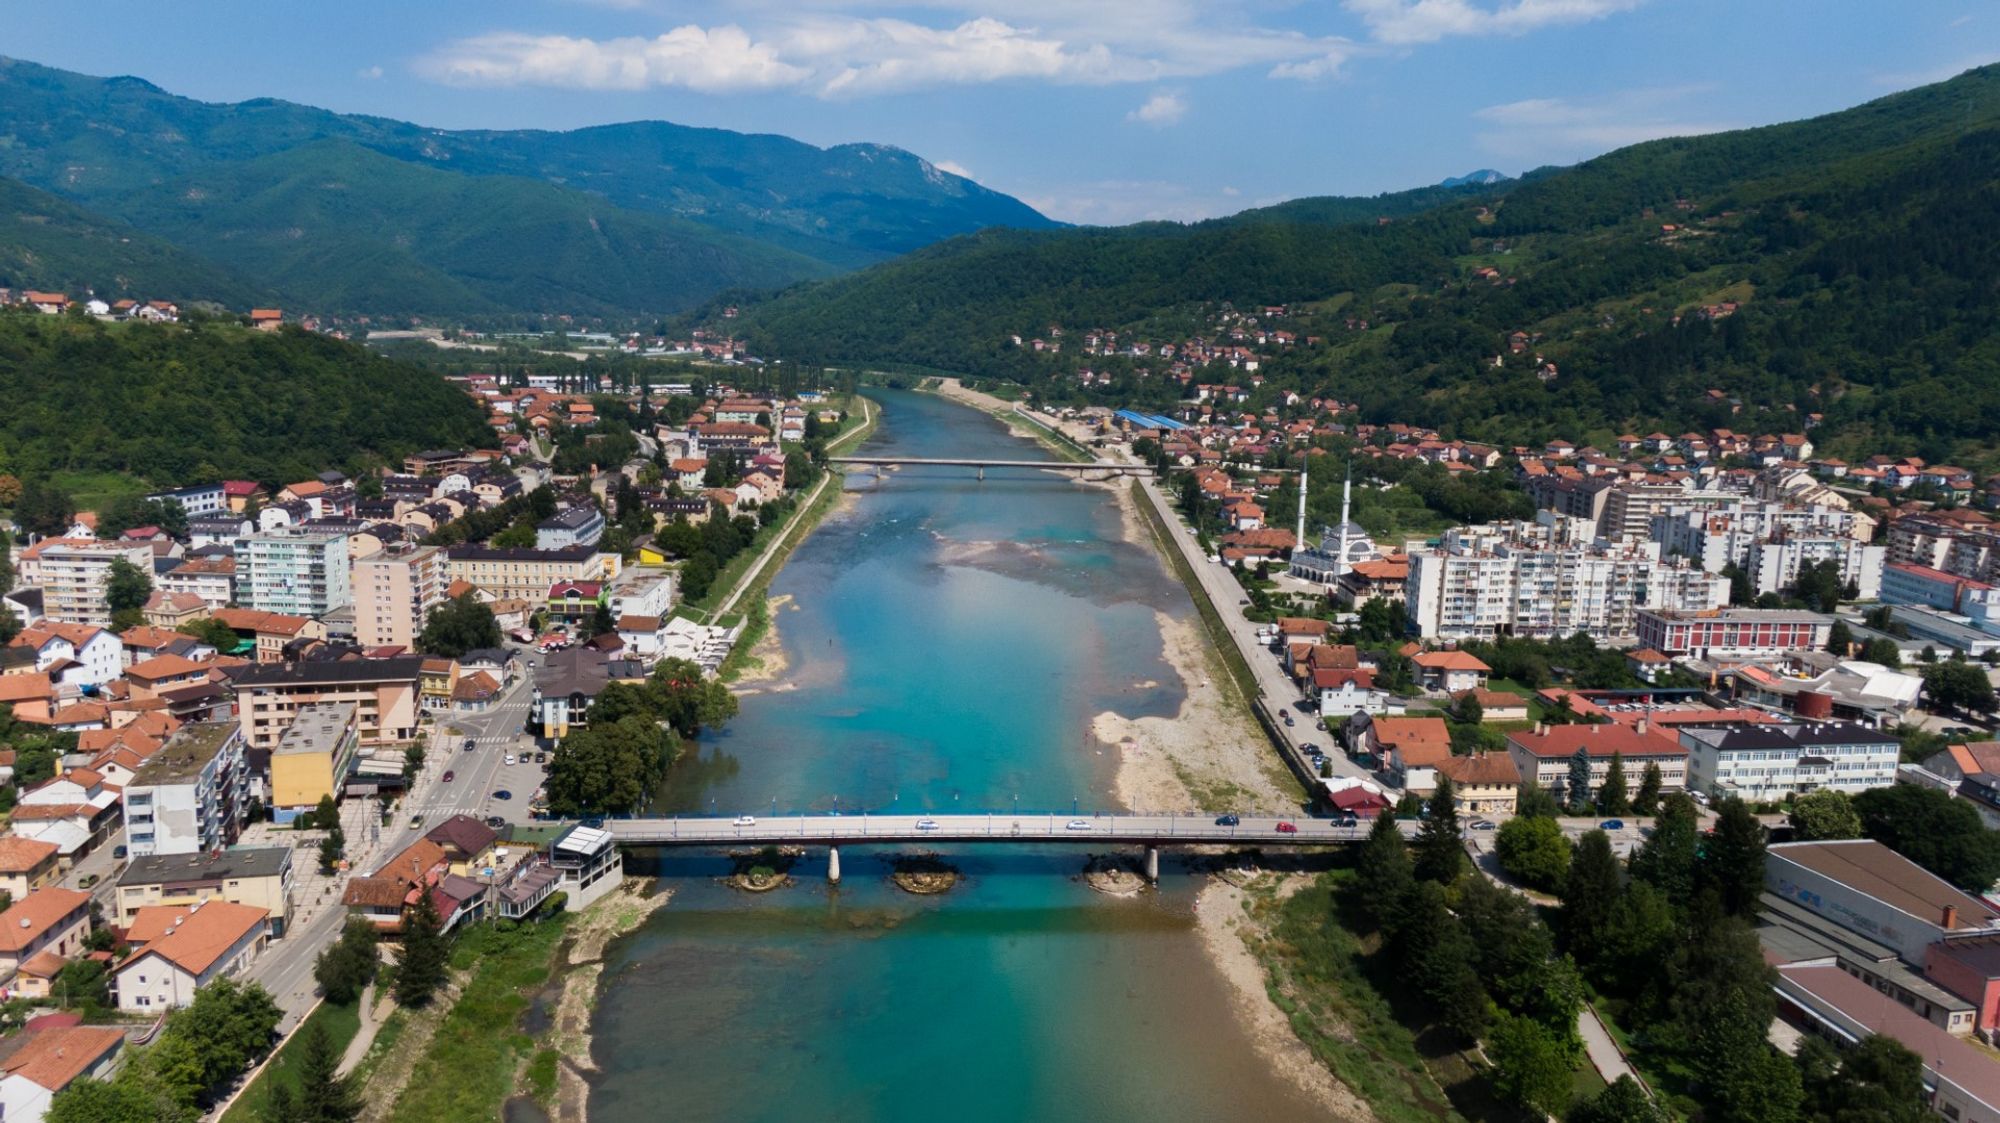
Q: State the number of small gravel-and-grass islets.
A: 3